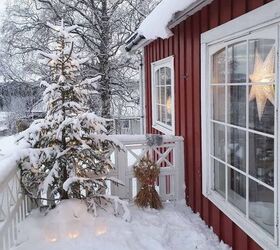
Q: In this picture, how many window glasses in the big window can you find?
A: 12